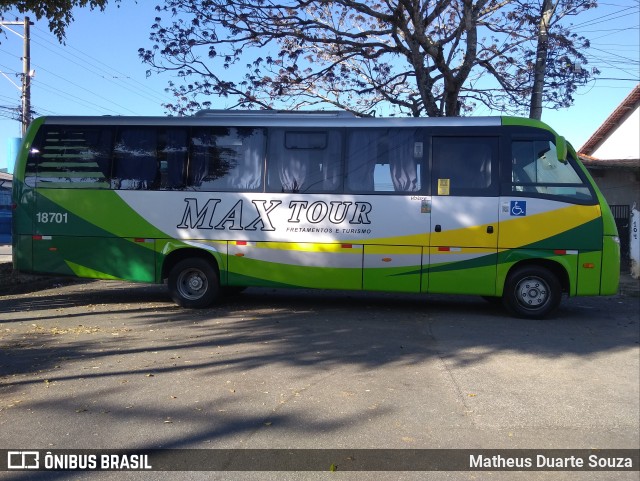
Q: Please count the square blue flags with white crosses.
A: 0